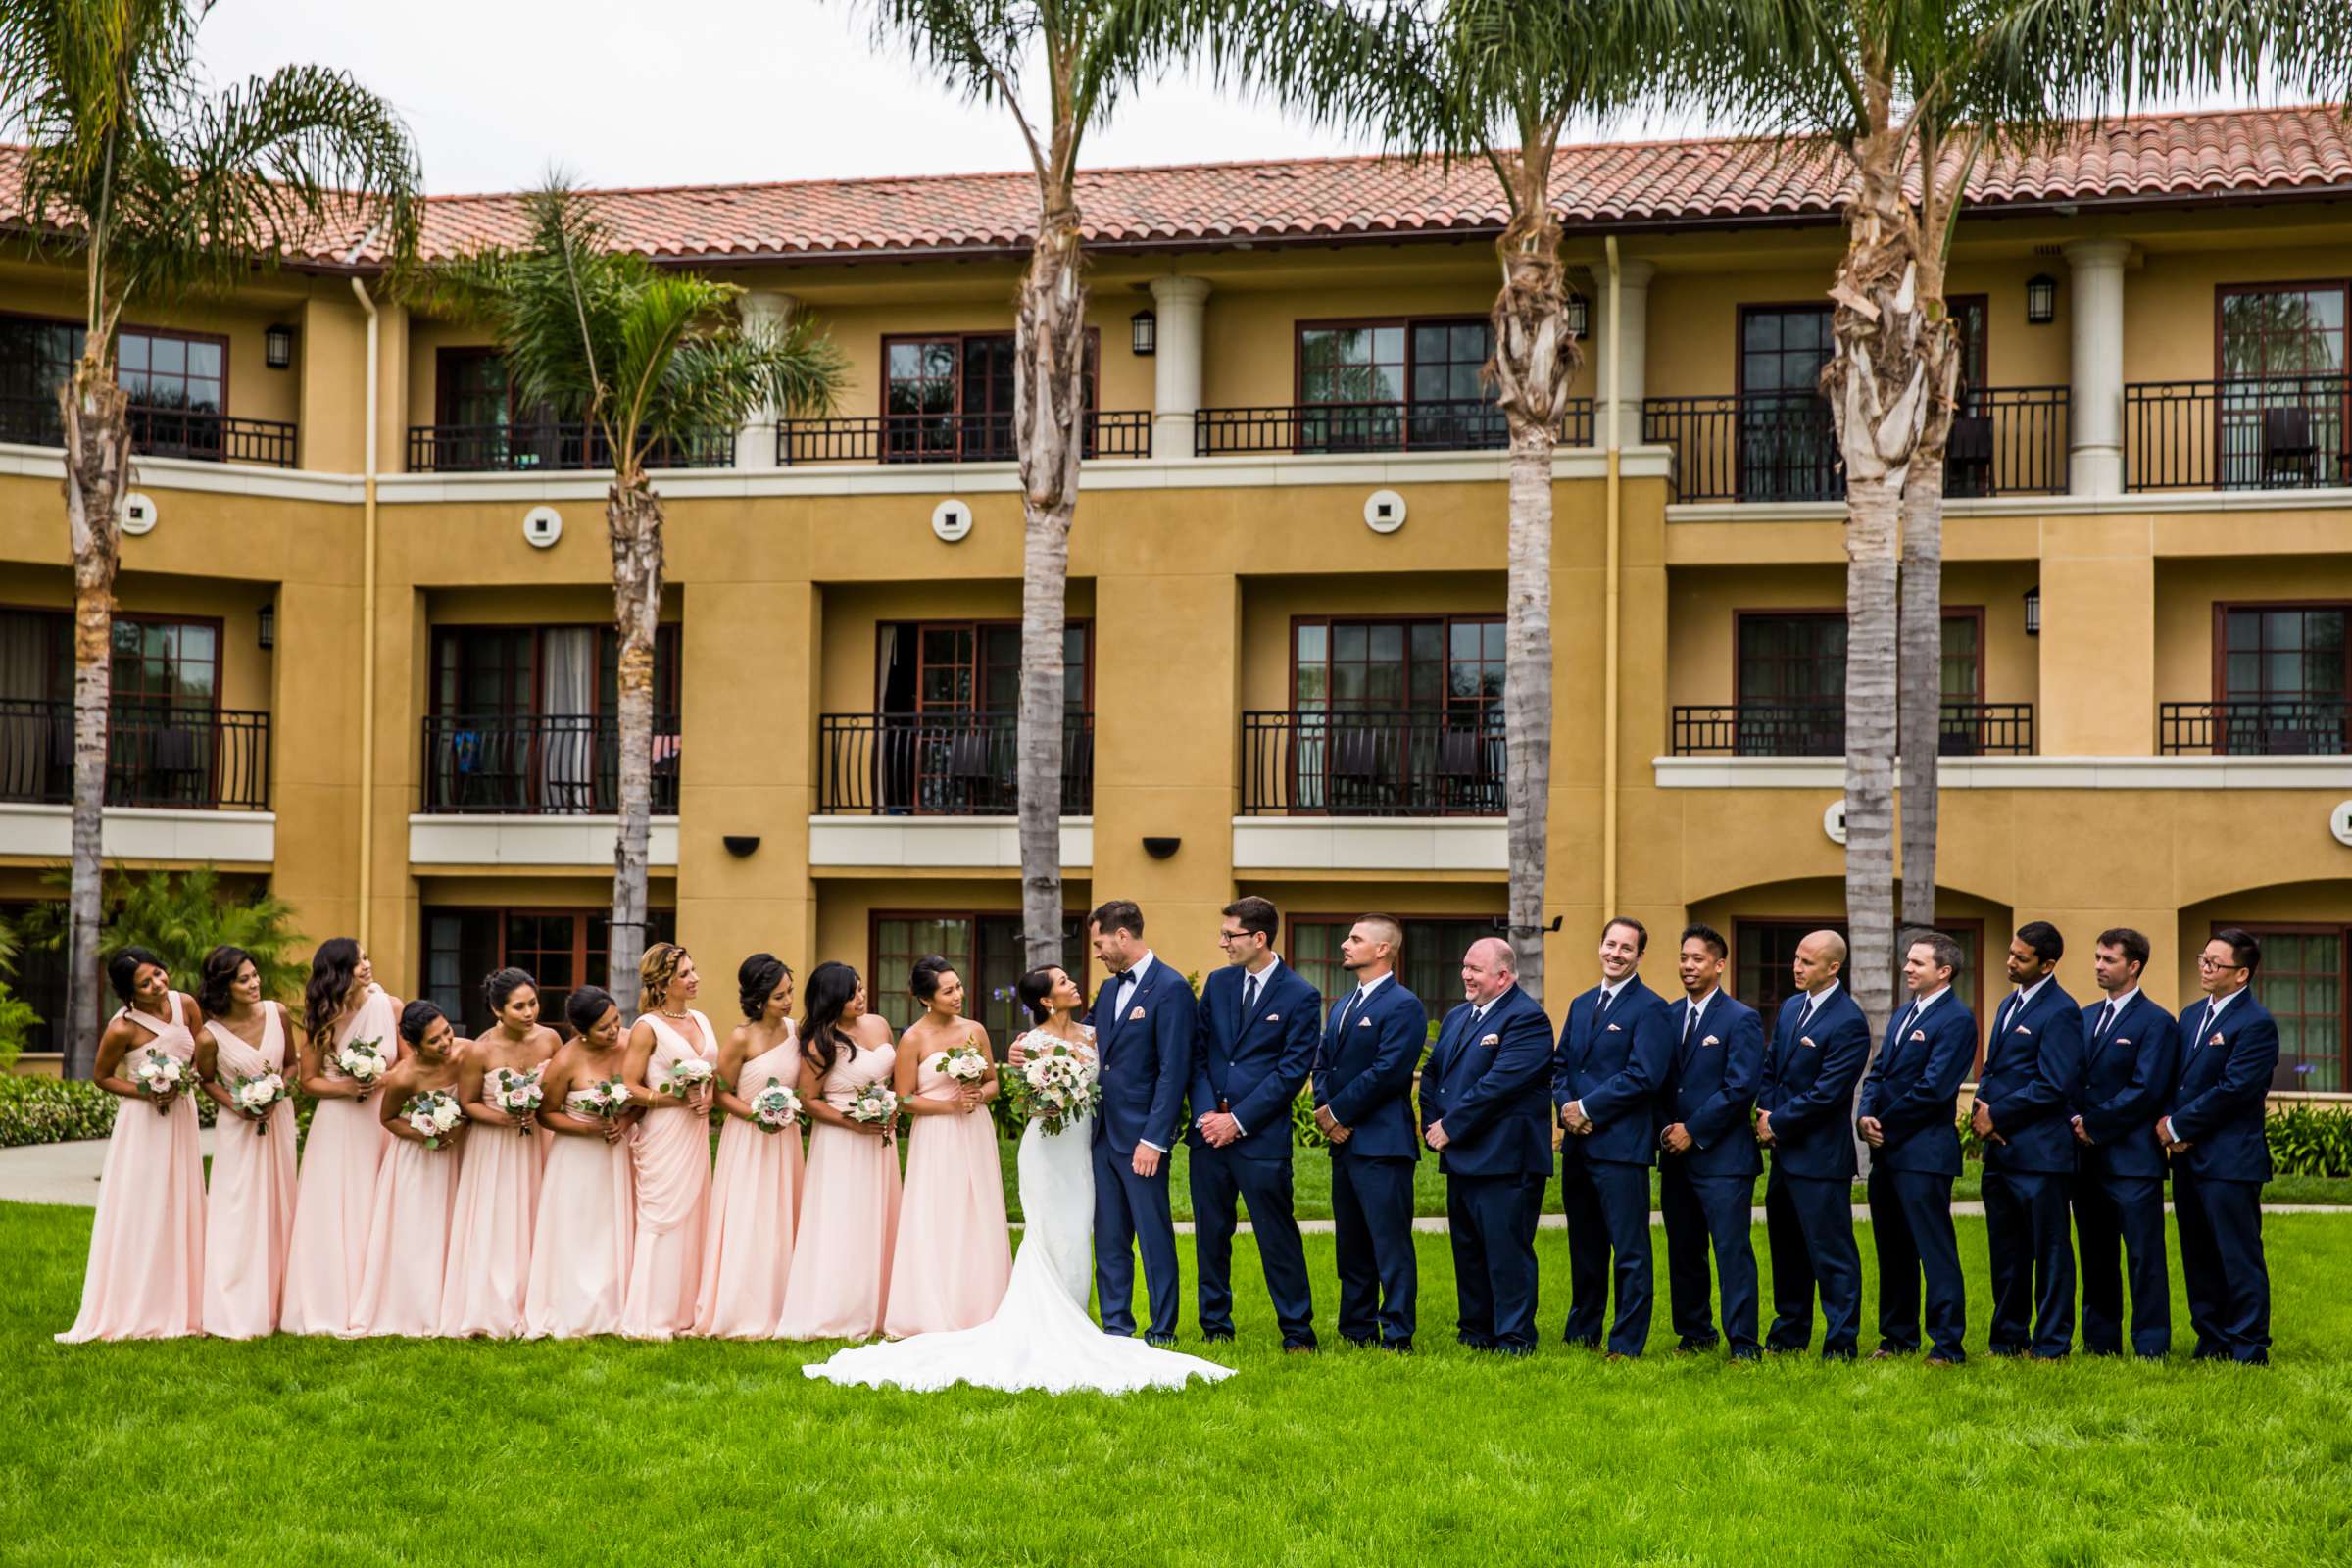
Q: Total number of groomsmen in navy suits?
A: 10